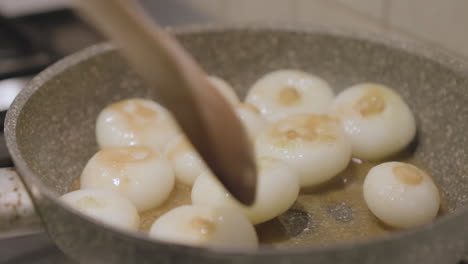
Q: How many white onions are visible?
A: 12